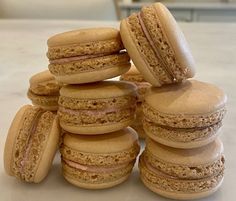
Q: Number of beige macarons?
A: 9